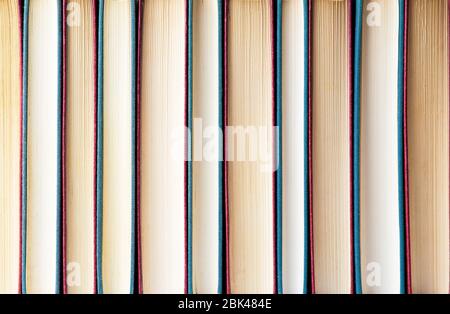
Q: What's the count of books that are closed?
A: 11